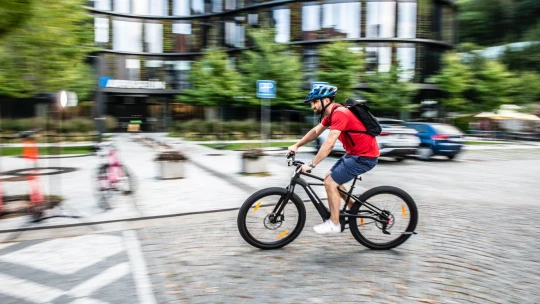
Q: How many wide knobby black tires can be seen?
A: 2